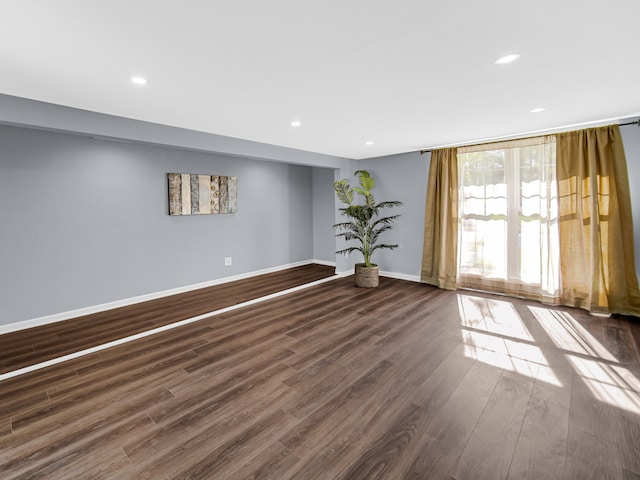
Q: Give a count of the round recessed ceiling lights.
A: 5